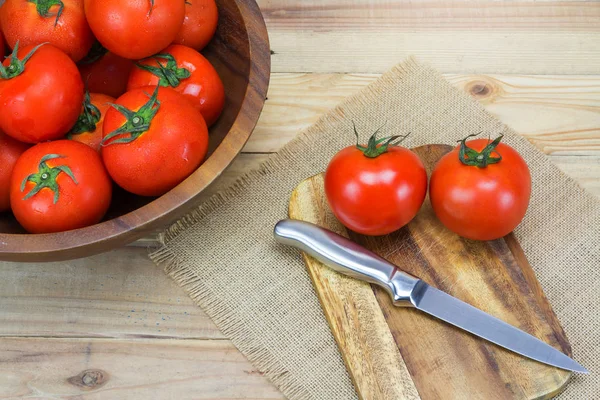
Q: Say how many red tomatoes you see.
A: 13